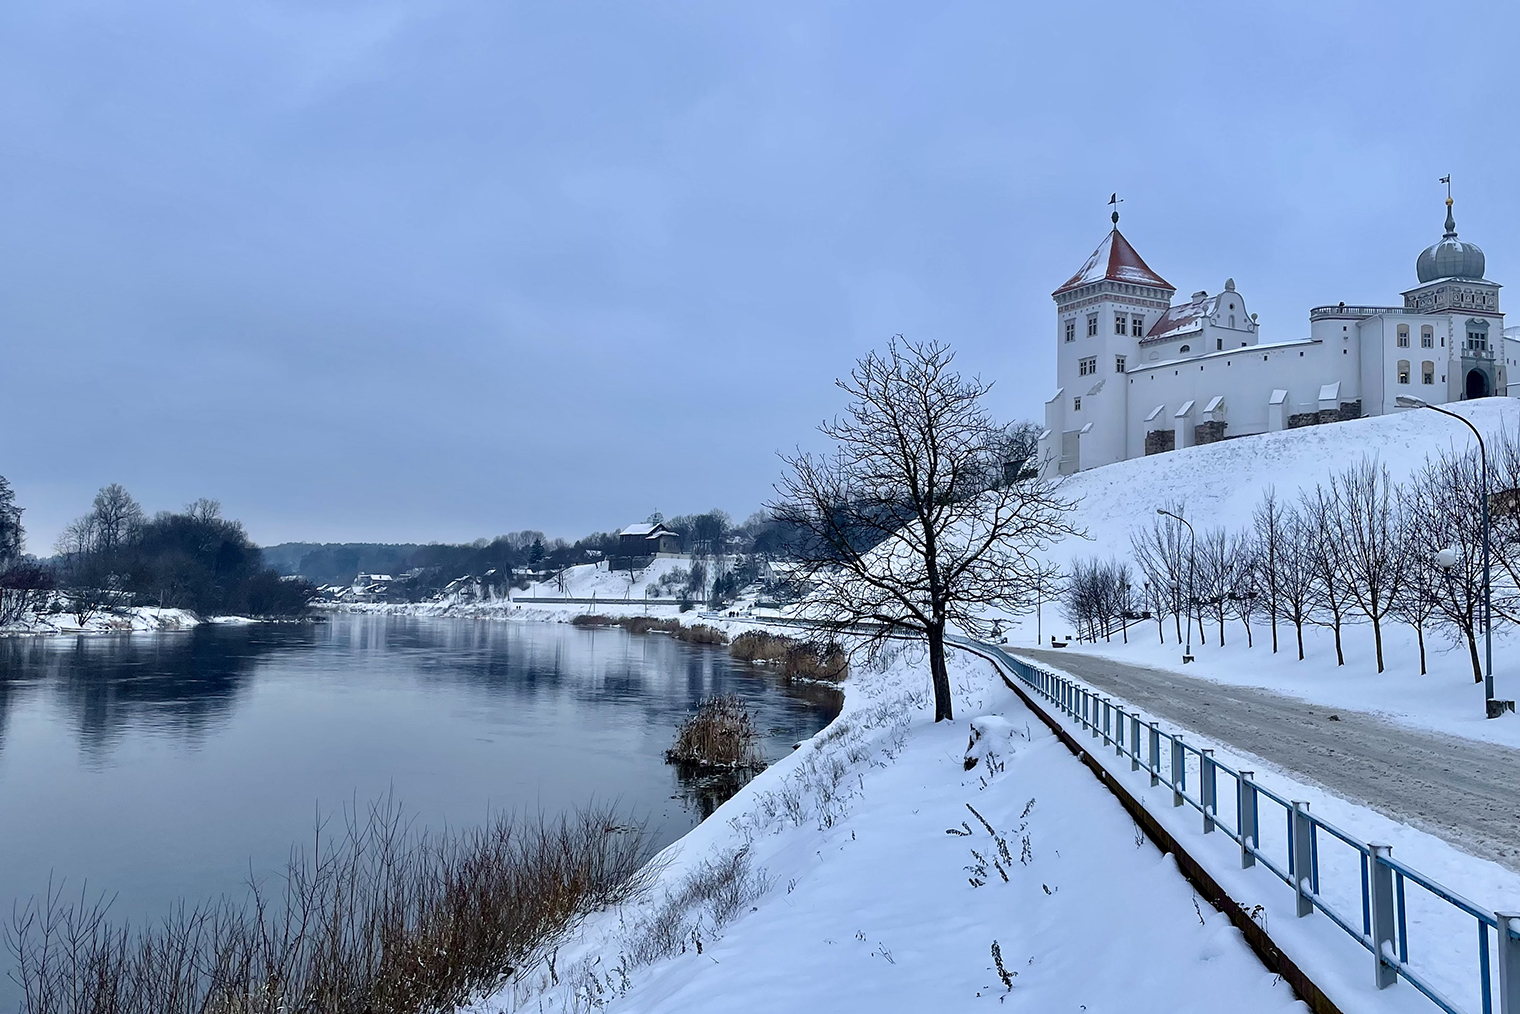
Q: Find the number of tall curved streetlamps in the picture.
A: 2